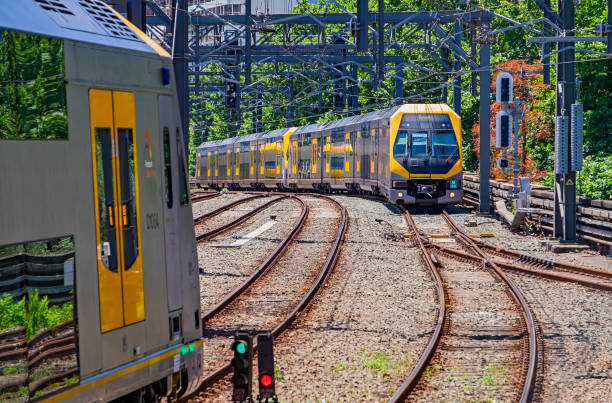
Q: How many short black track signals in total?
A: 2